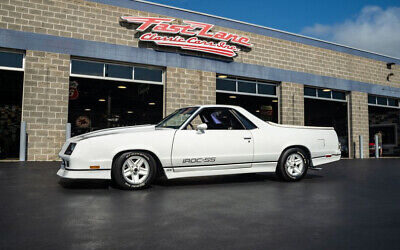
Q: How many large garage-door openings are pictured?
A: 5